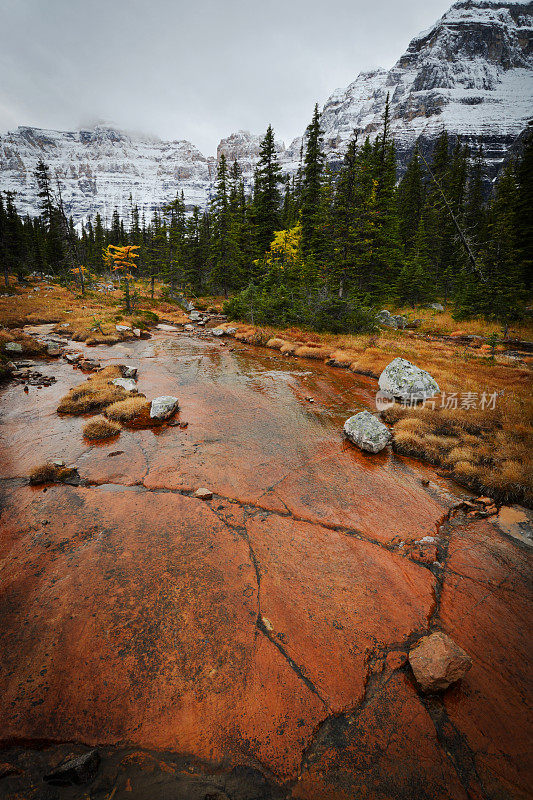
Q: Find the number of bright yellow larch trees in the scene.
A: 2